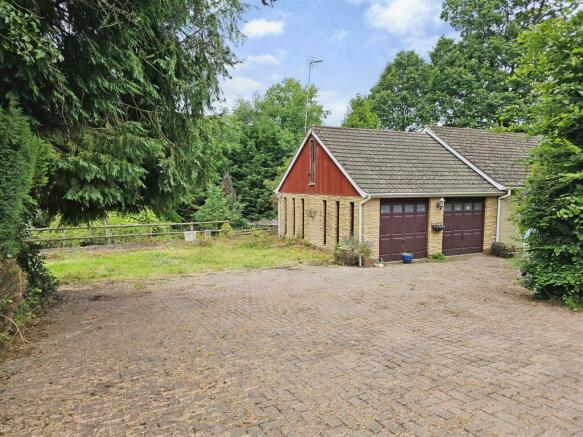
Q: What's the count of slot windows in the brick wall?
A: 6